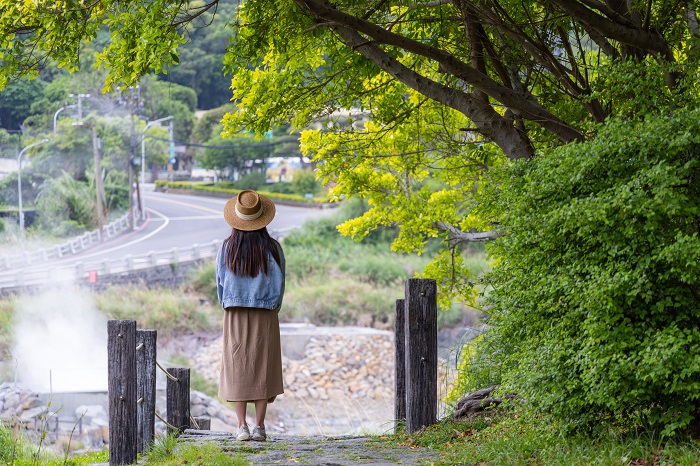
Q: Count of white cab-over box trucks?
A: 0